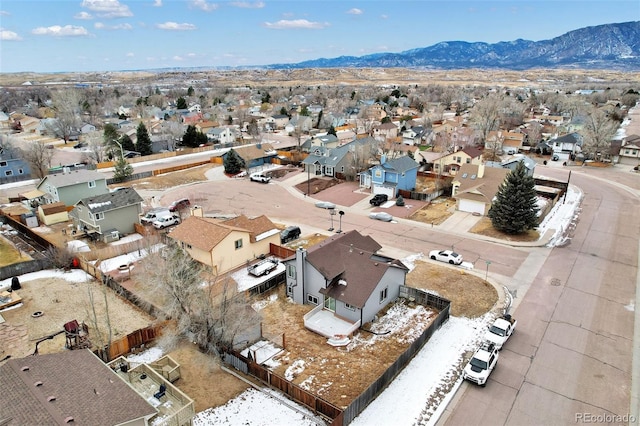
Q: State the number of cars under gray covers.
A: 2